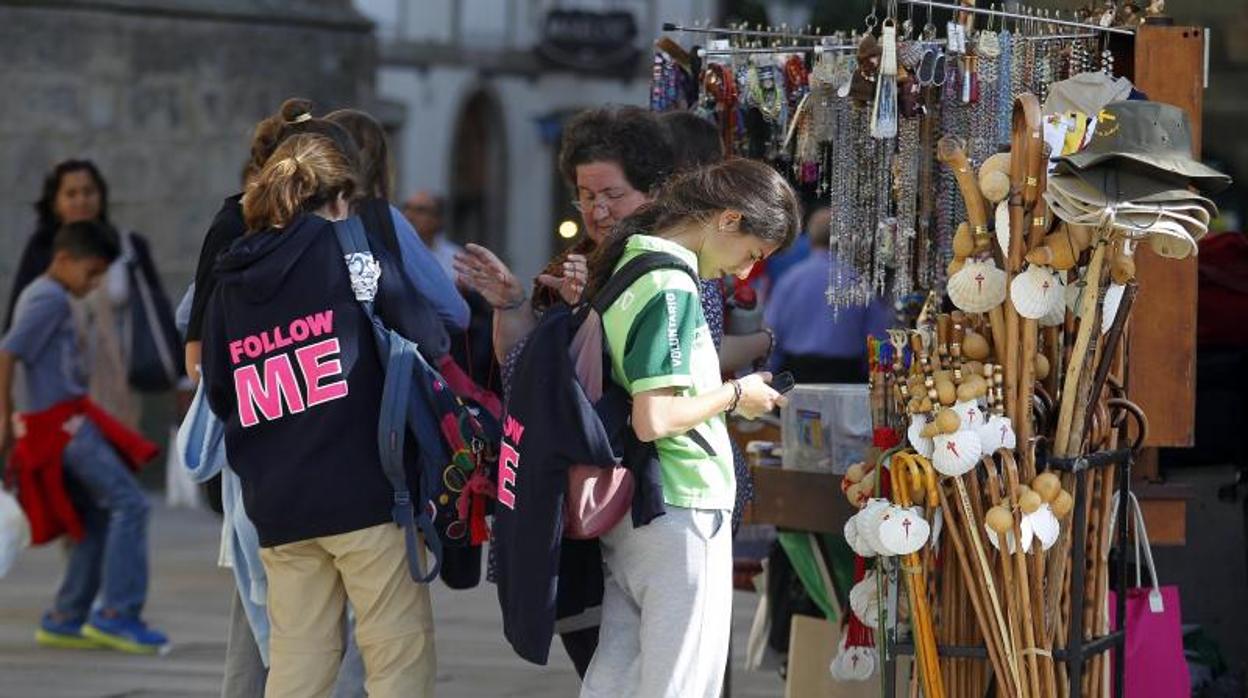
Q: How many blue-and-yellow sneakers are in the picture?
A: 2